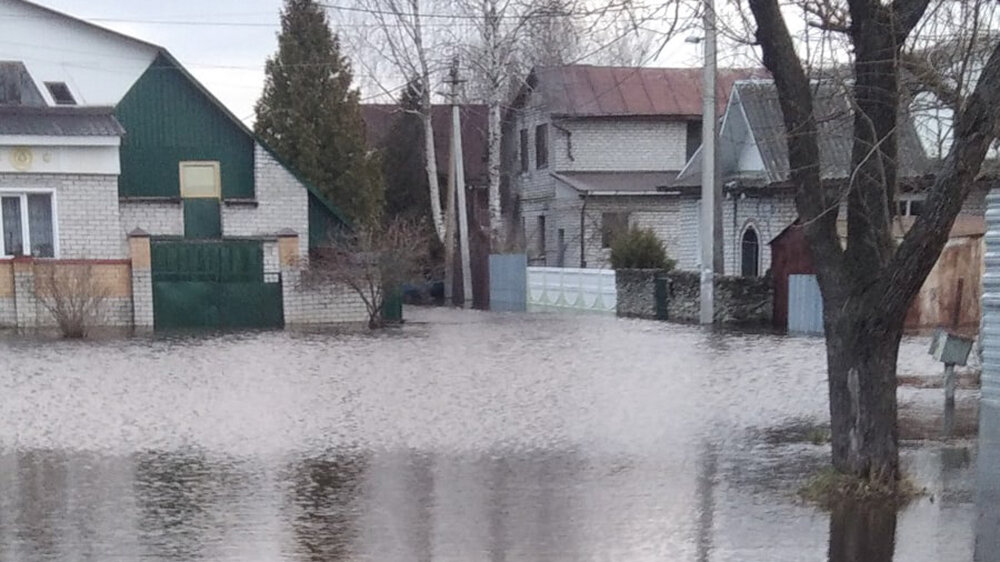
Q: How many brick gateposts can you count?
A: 2